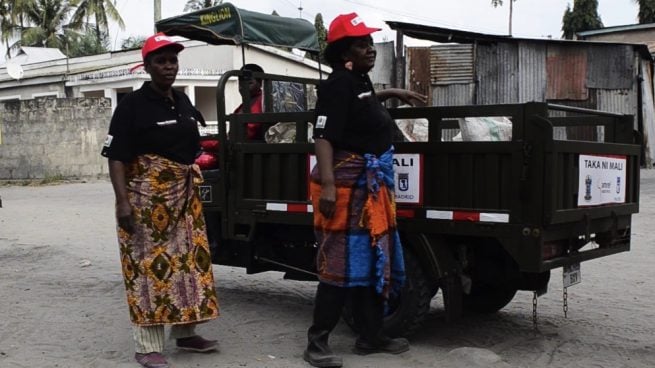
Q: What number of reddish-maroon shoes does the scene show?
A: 2